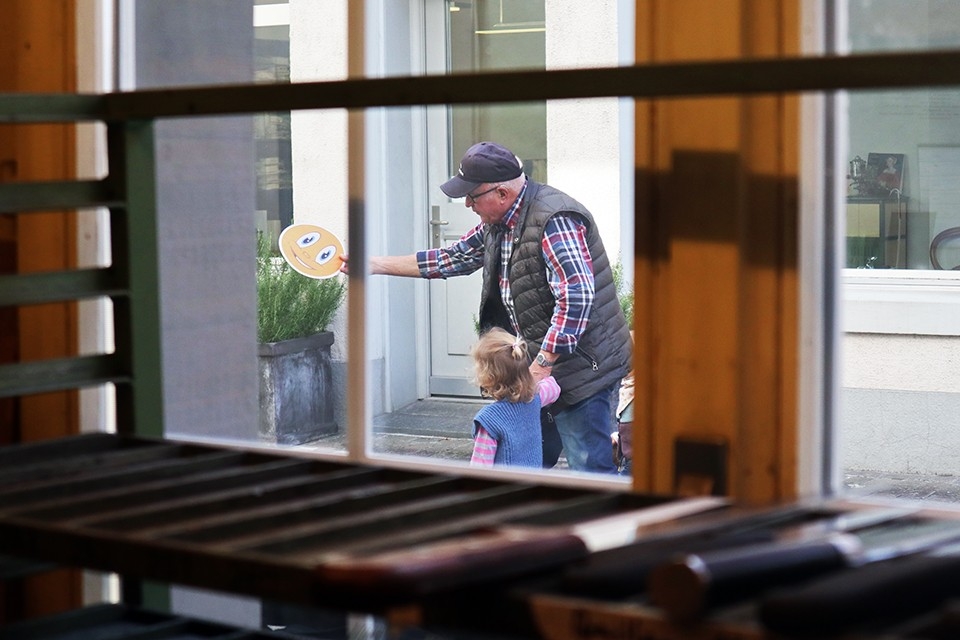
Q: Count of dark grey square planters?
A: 1